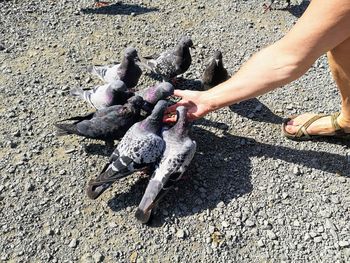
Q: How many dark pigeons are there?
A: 2